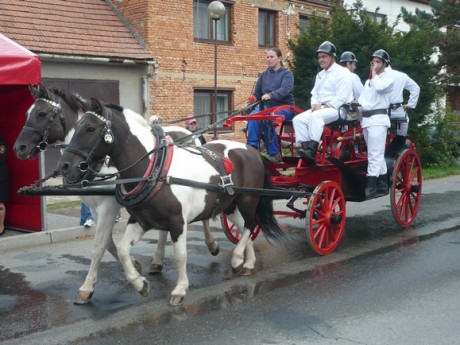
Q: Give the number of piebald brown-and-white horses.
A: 2